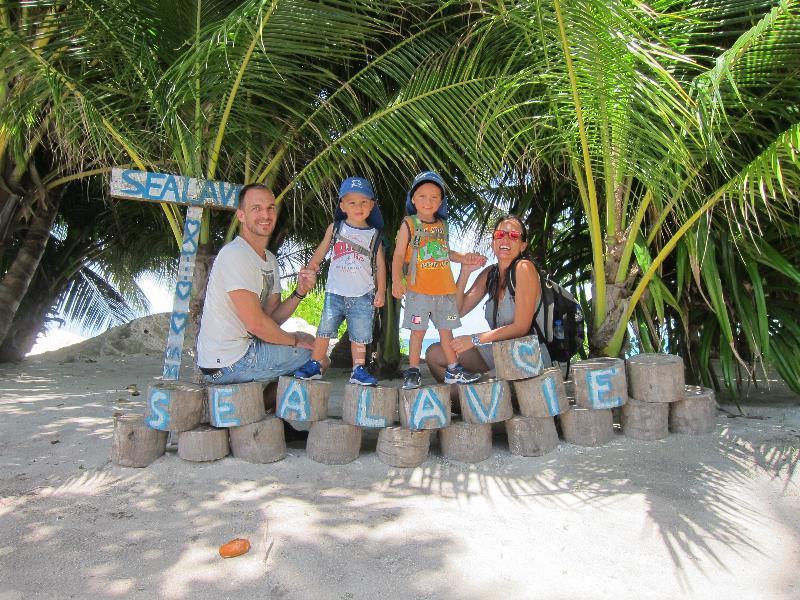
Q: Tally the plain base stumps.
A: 10